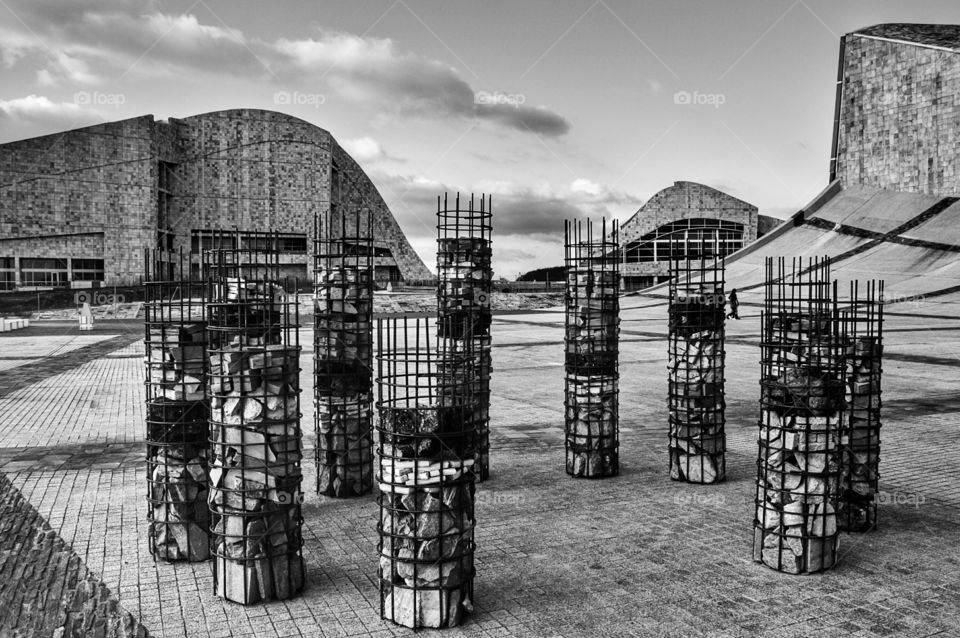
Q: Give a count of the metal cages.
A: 11